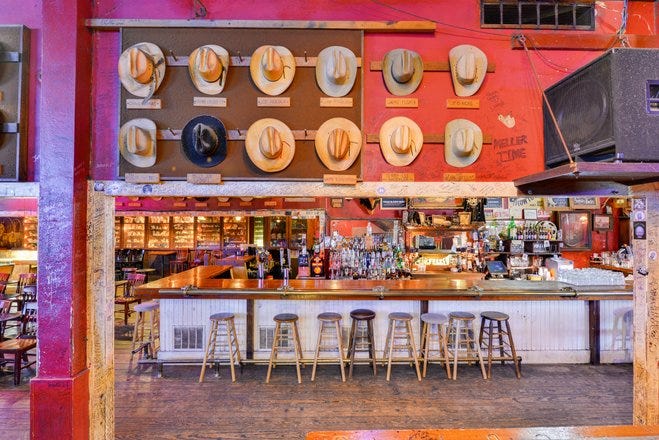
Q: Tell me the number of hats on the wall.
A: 12